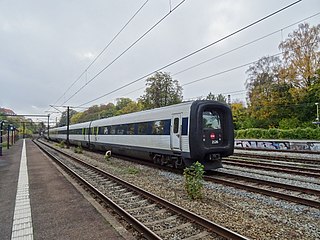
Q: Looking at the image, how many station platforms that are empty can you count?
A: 1